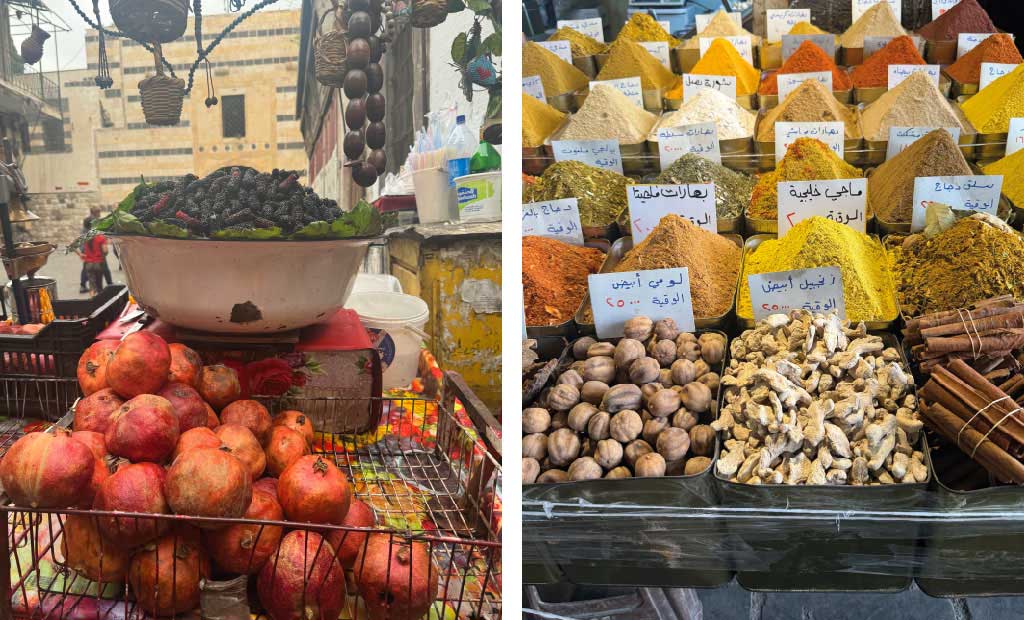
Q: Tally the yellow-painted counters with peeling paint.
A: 1